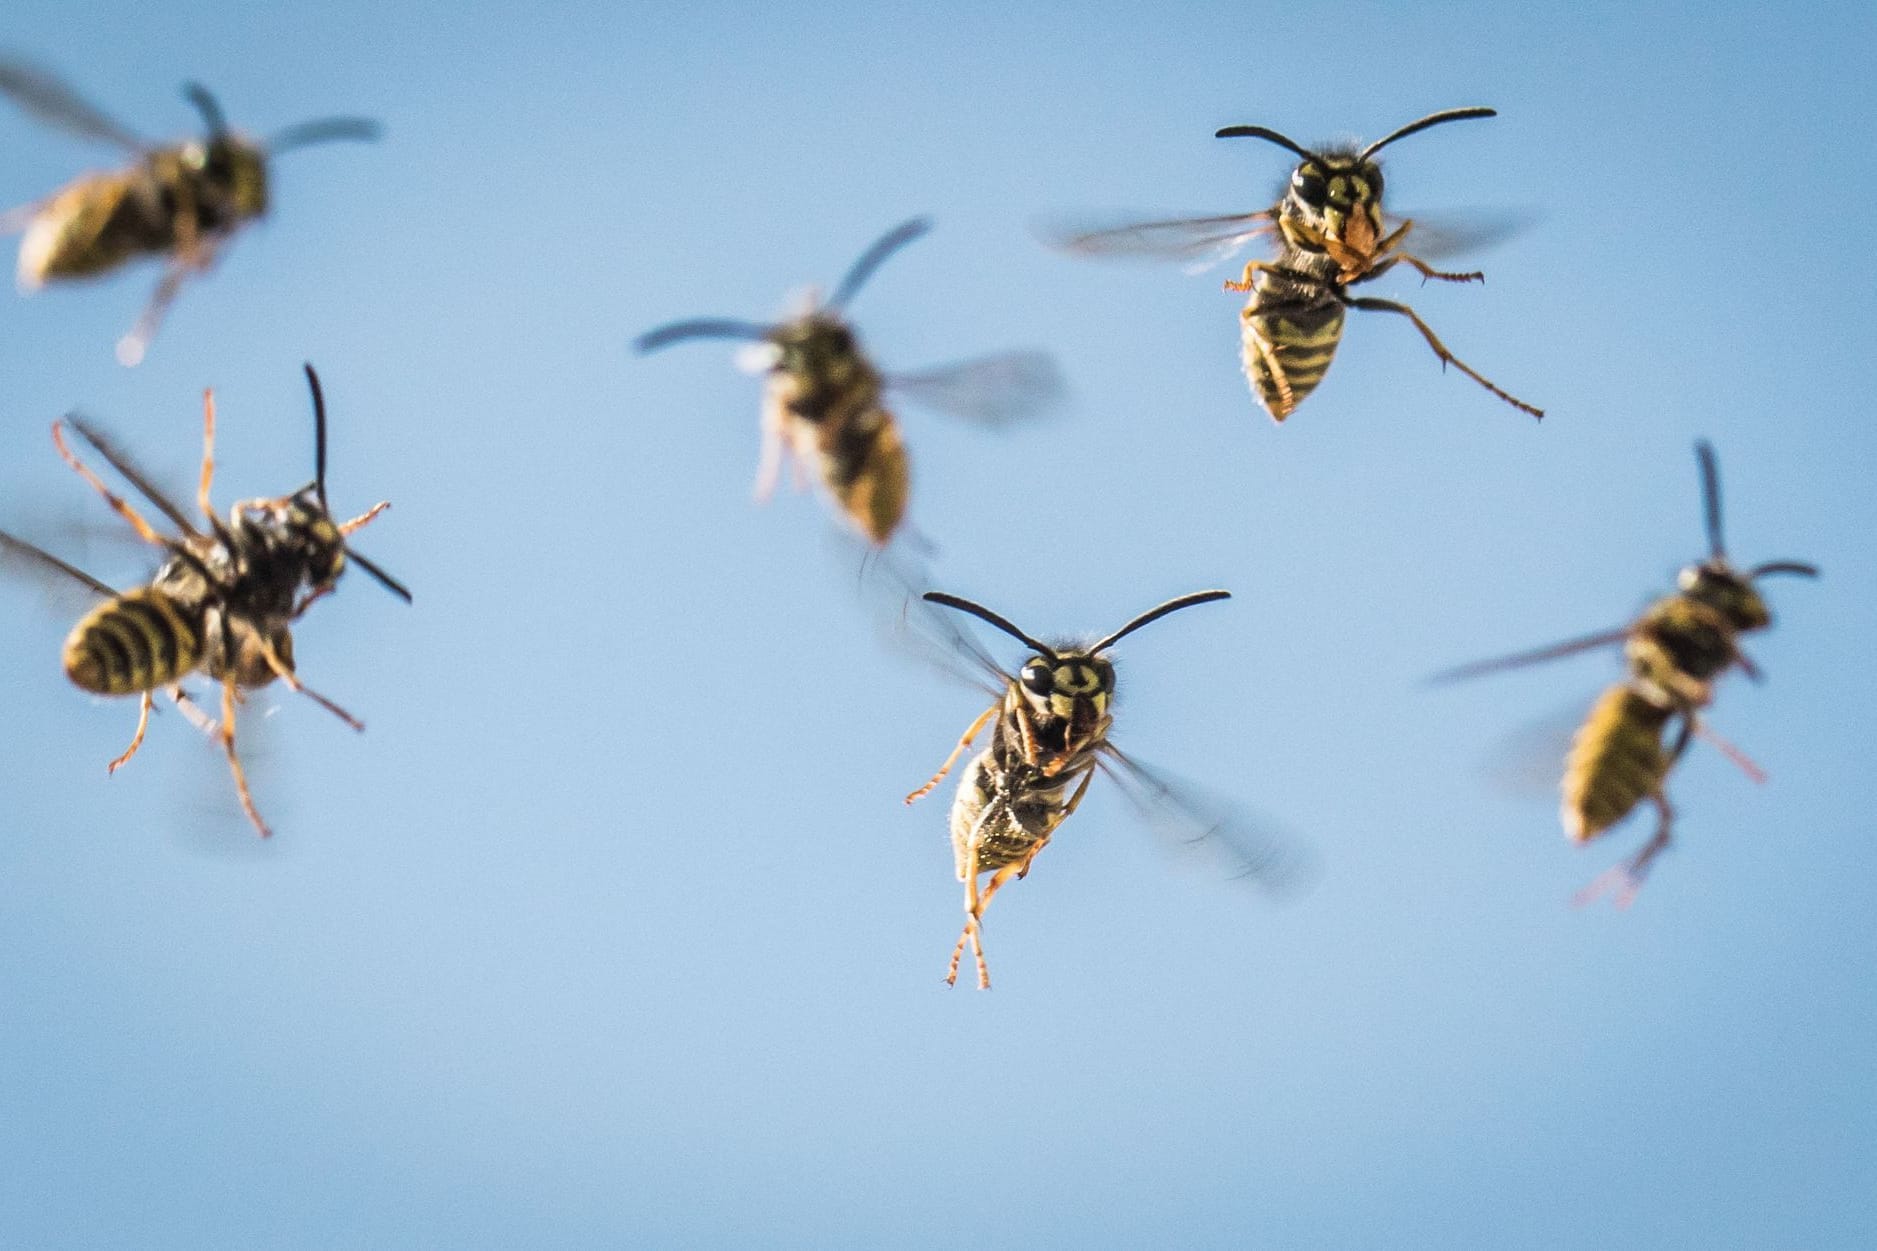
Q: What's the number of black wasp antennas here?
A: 12